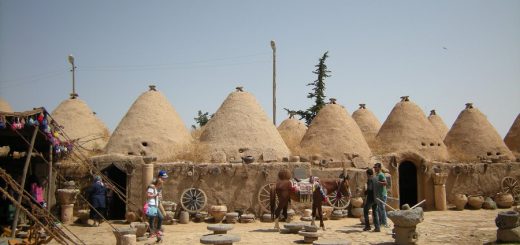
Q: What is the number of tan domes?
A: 11